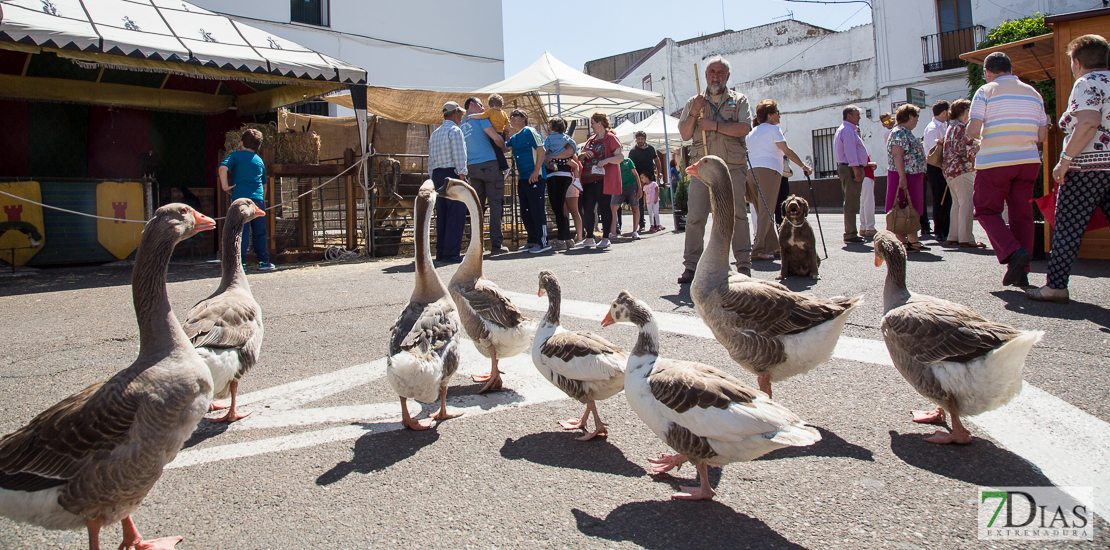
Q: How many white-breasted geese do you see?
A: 2